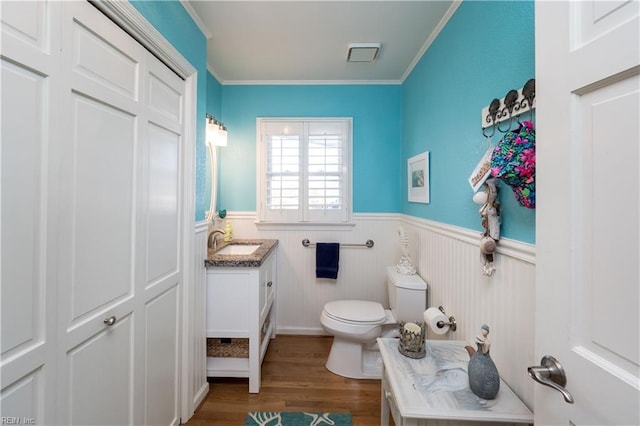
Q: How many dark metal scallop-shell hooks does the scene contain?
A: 3